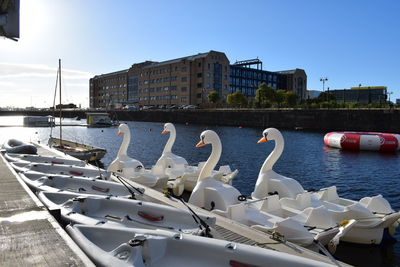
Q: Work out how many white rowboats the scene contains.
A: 5